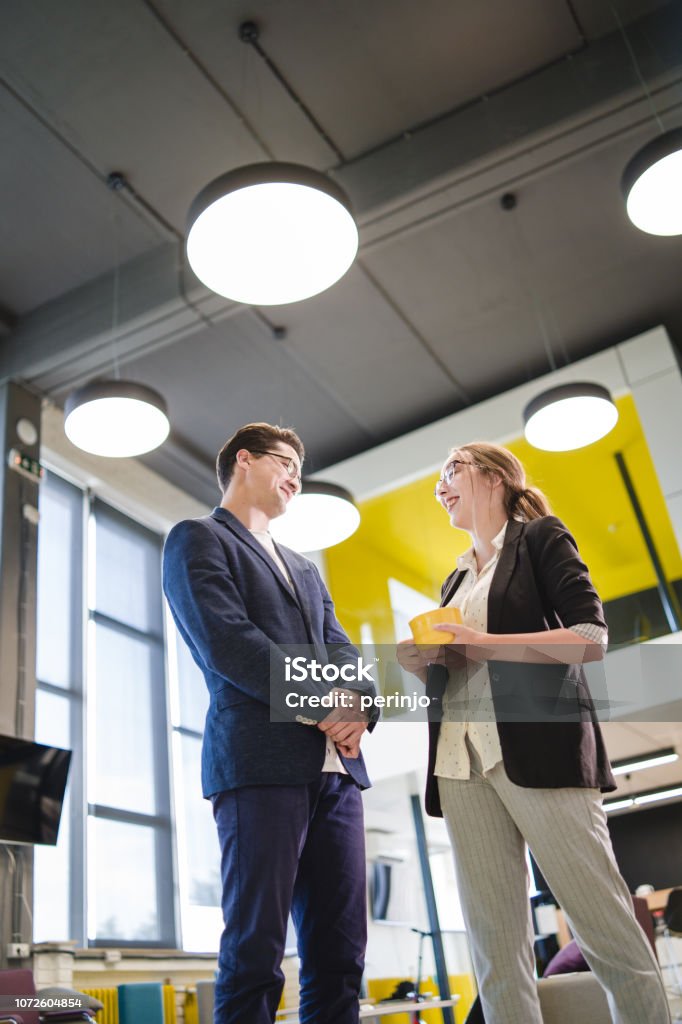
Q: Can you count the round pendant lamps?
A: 5